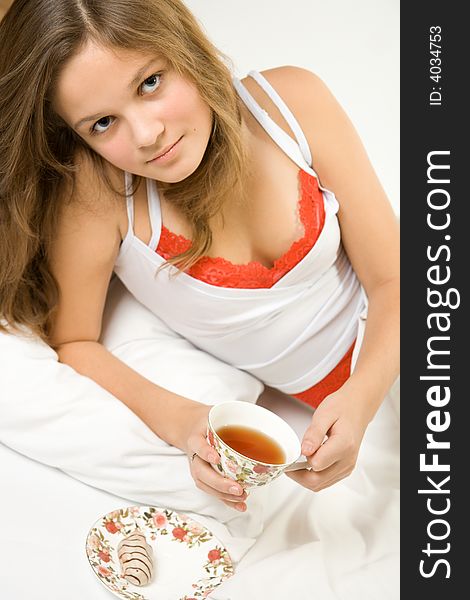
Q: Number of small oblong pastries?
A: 1